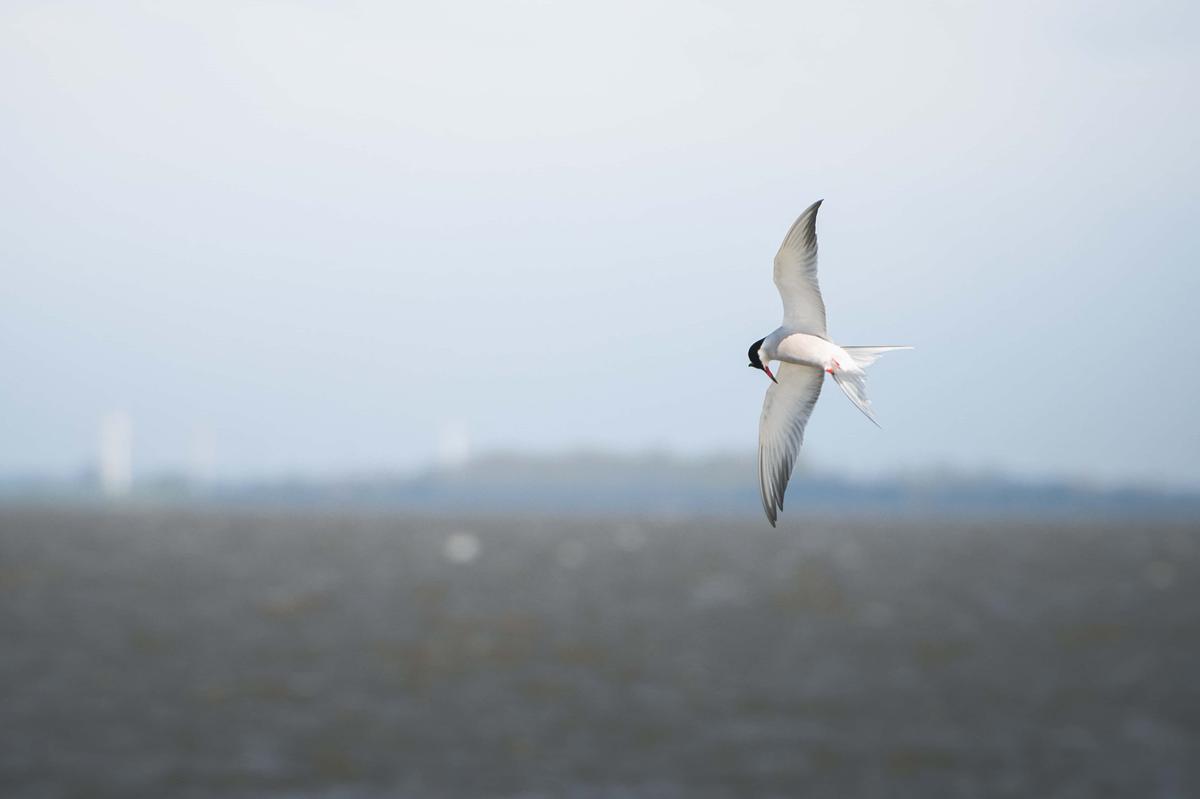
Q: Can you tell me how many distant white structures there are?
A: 3